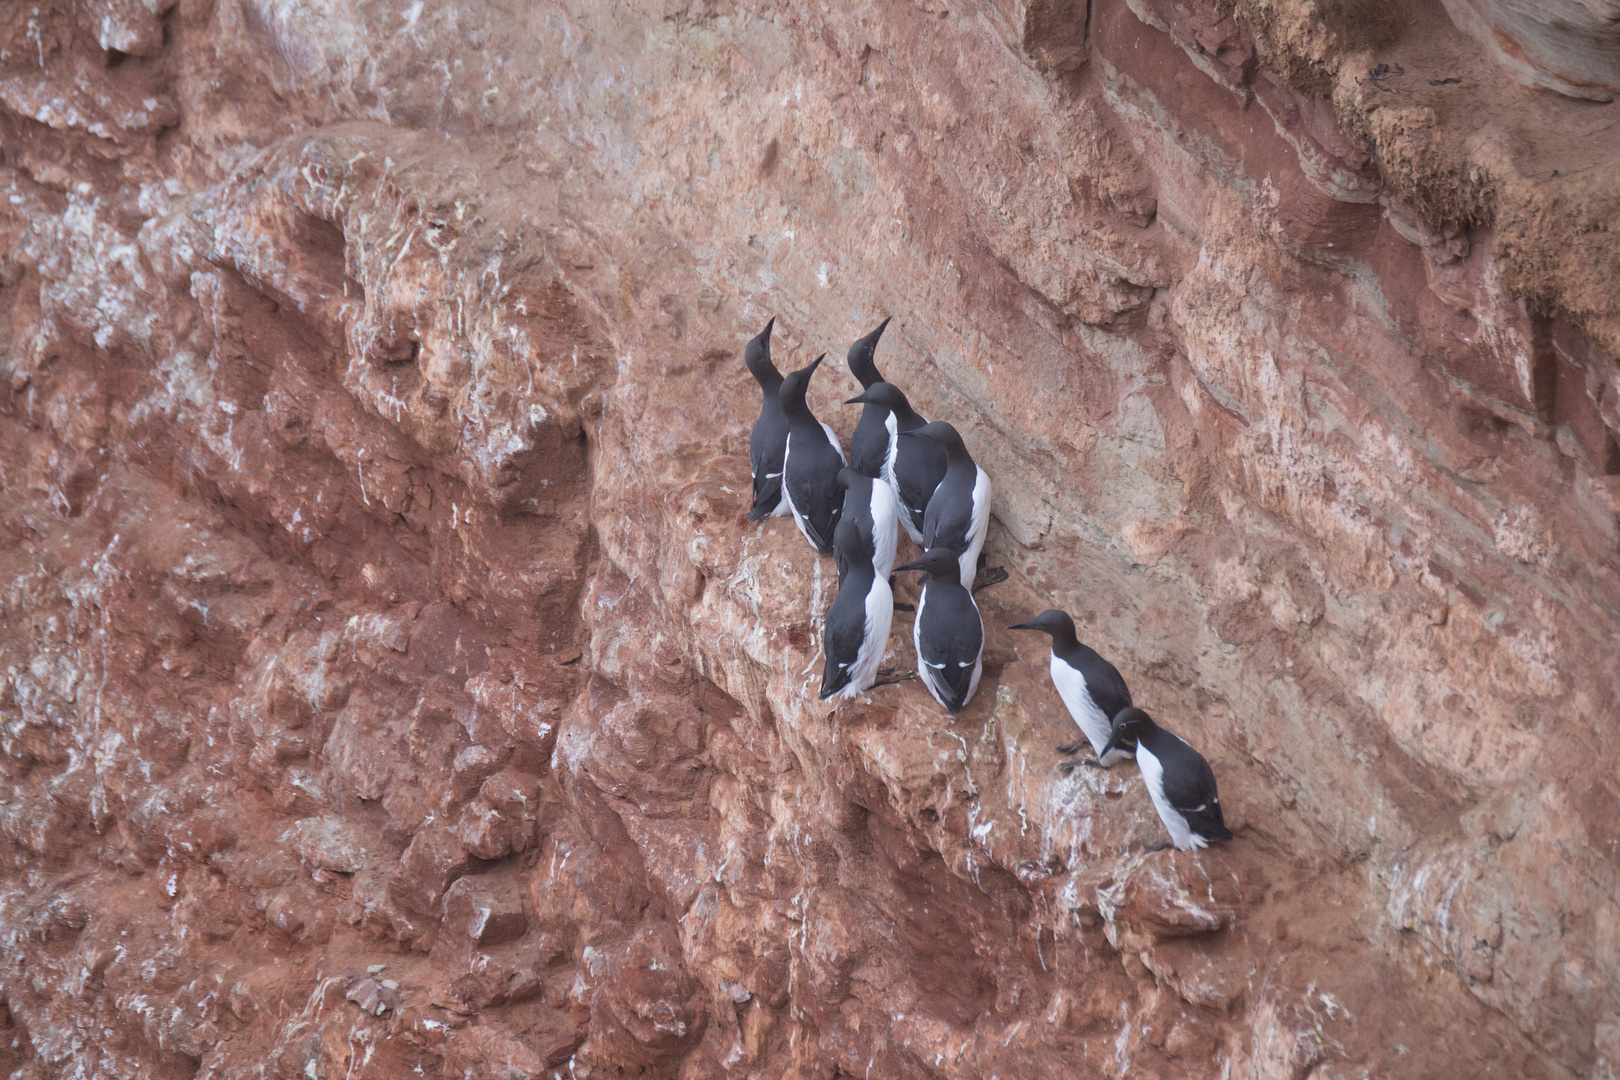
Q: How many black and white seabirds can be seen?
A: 10